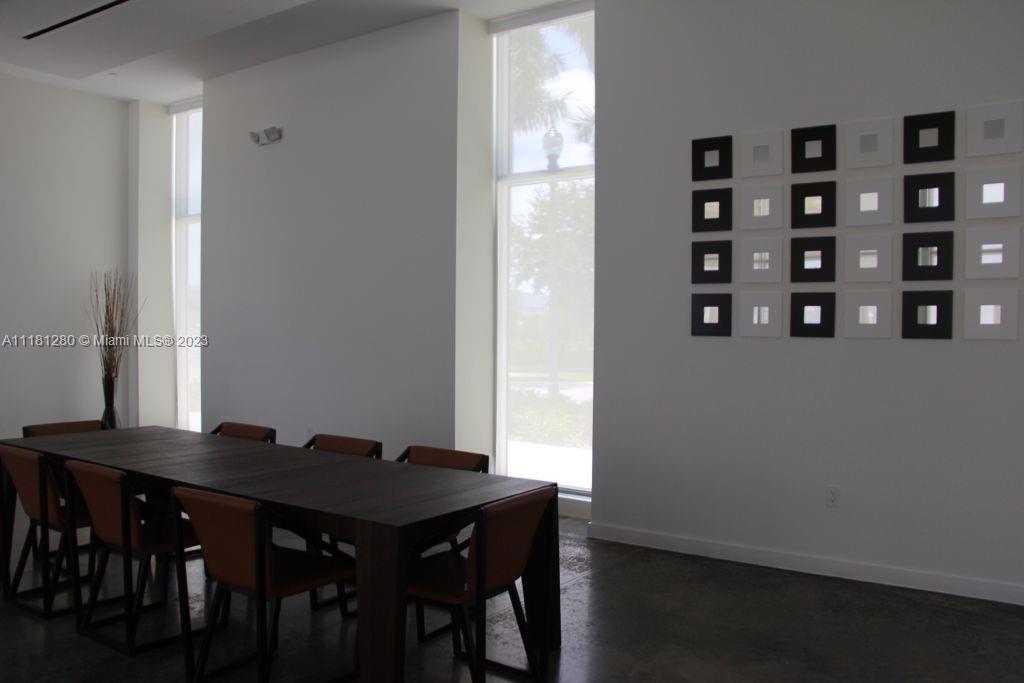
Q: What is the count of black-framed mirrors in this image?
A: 12